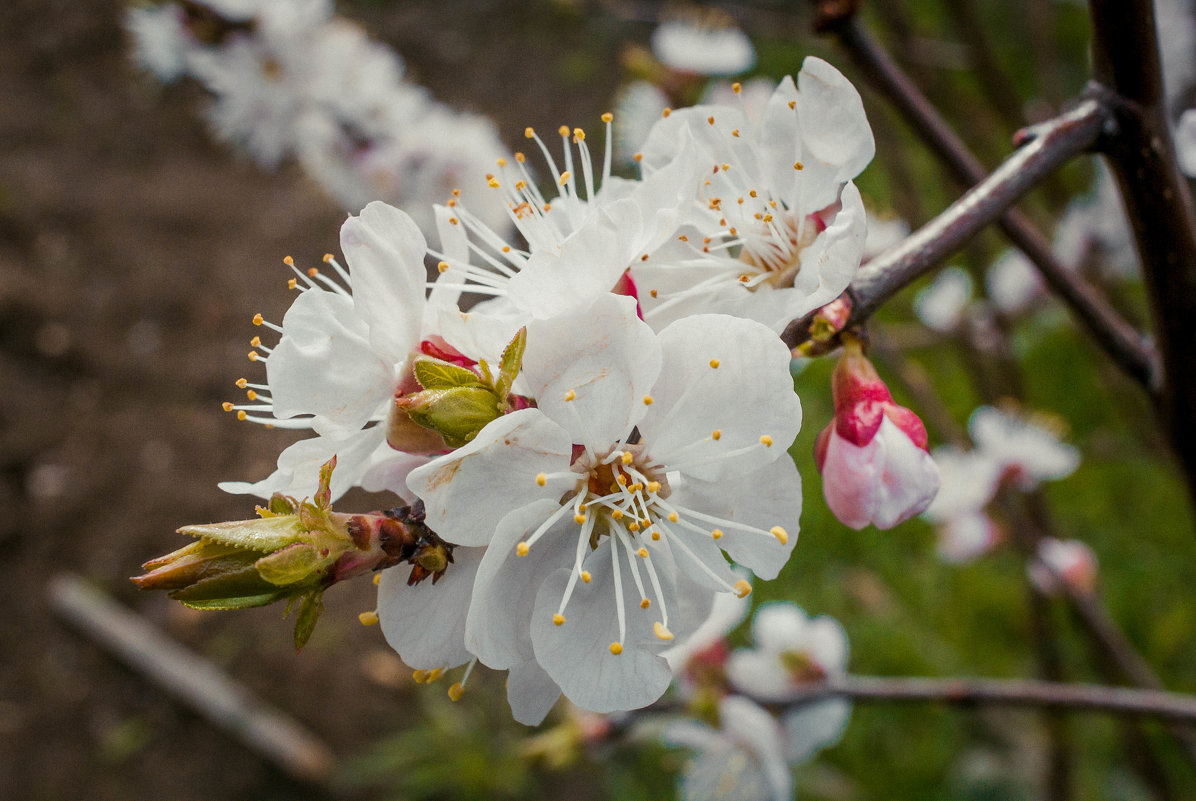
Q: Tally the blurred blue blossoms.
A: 0